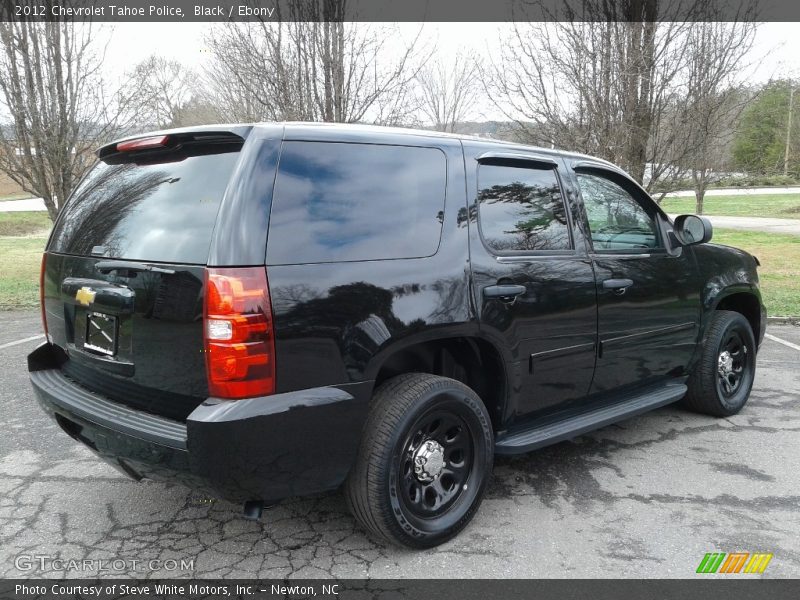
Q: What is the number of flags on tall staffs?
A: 0